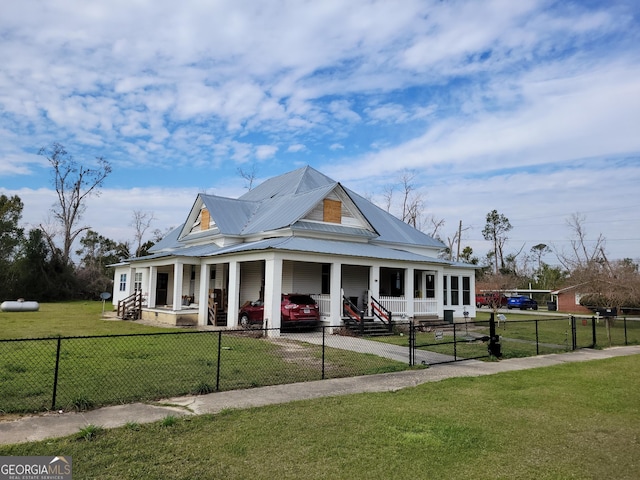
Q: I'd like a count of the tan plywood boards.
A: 2